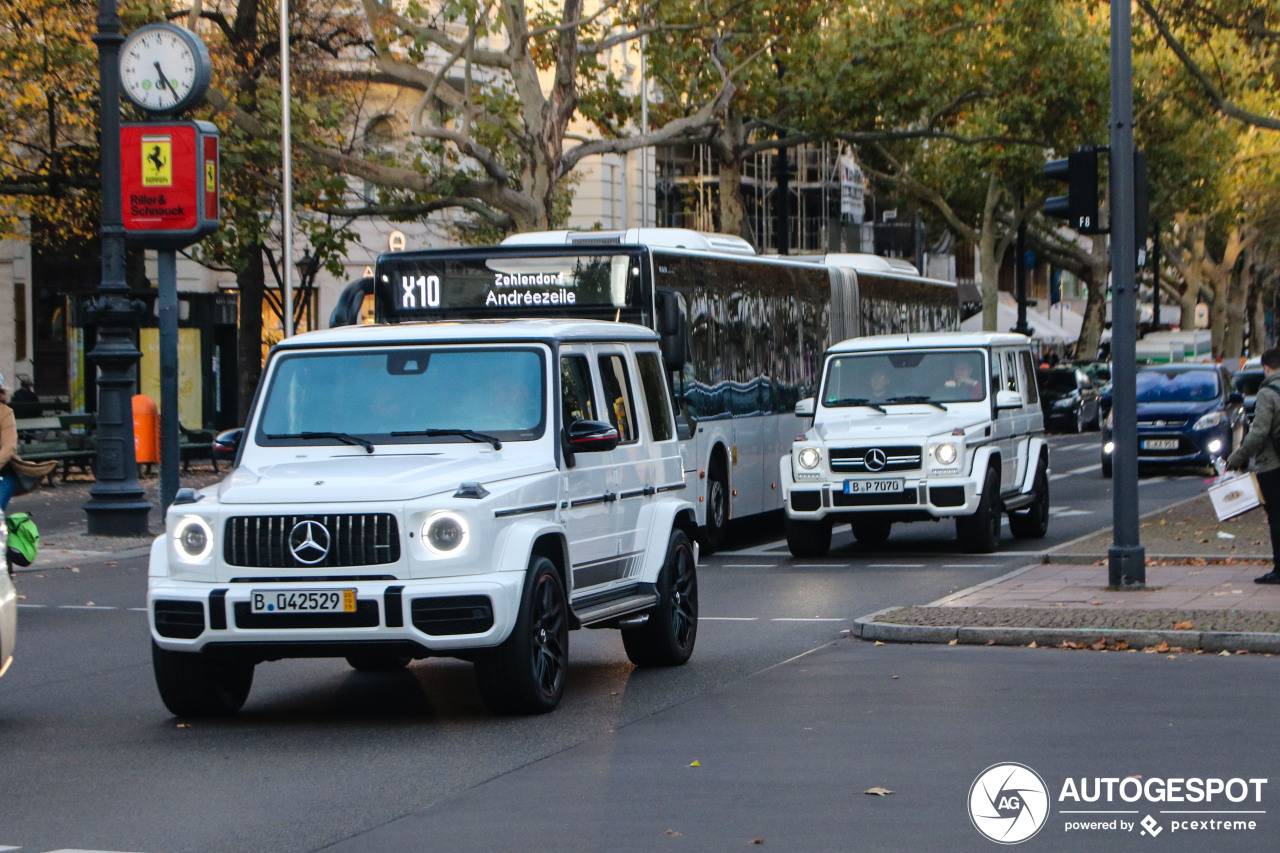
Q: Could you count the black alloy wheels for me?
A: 4